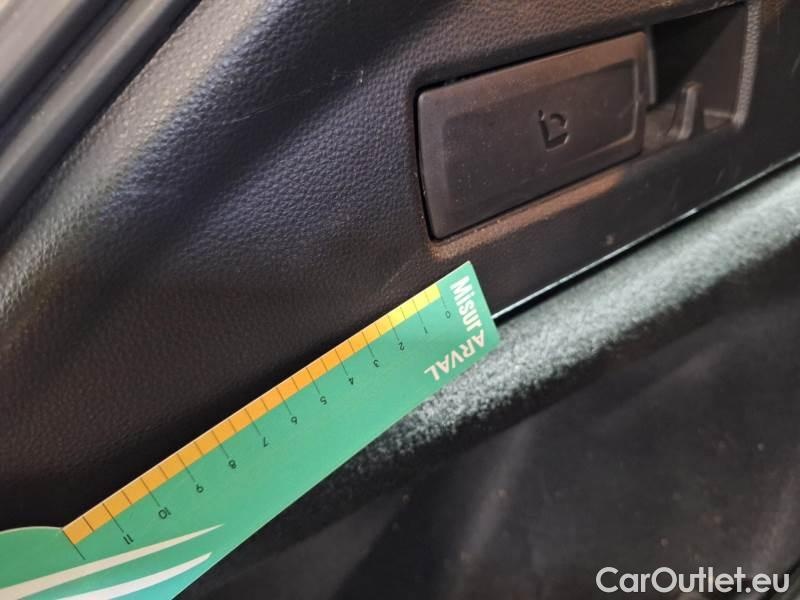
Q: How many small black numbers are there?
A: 12